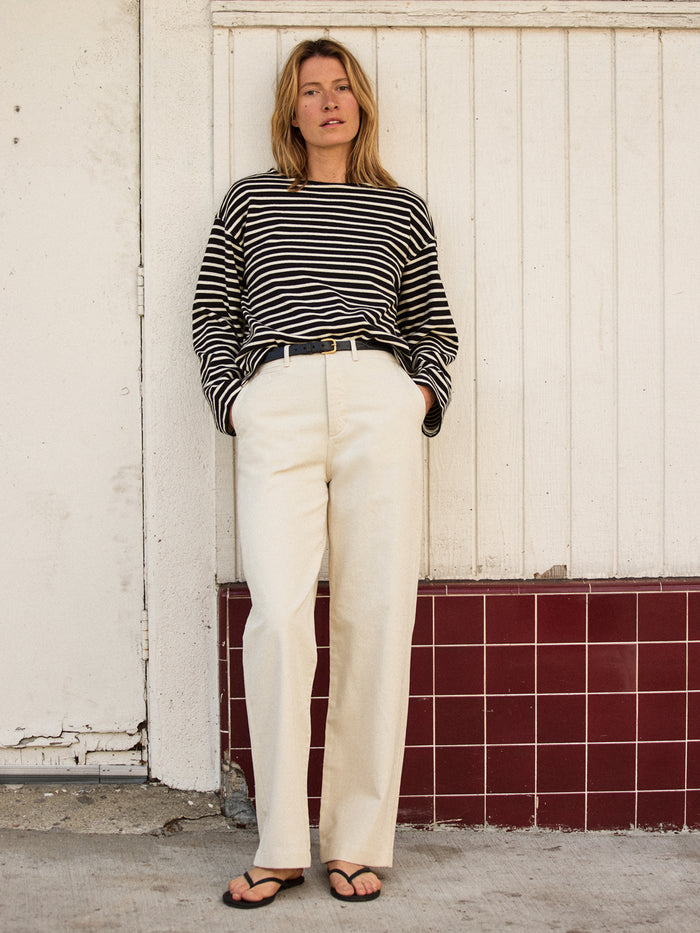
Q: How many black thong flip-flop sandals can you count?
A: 2